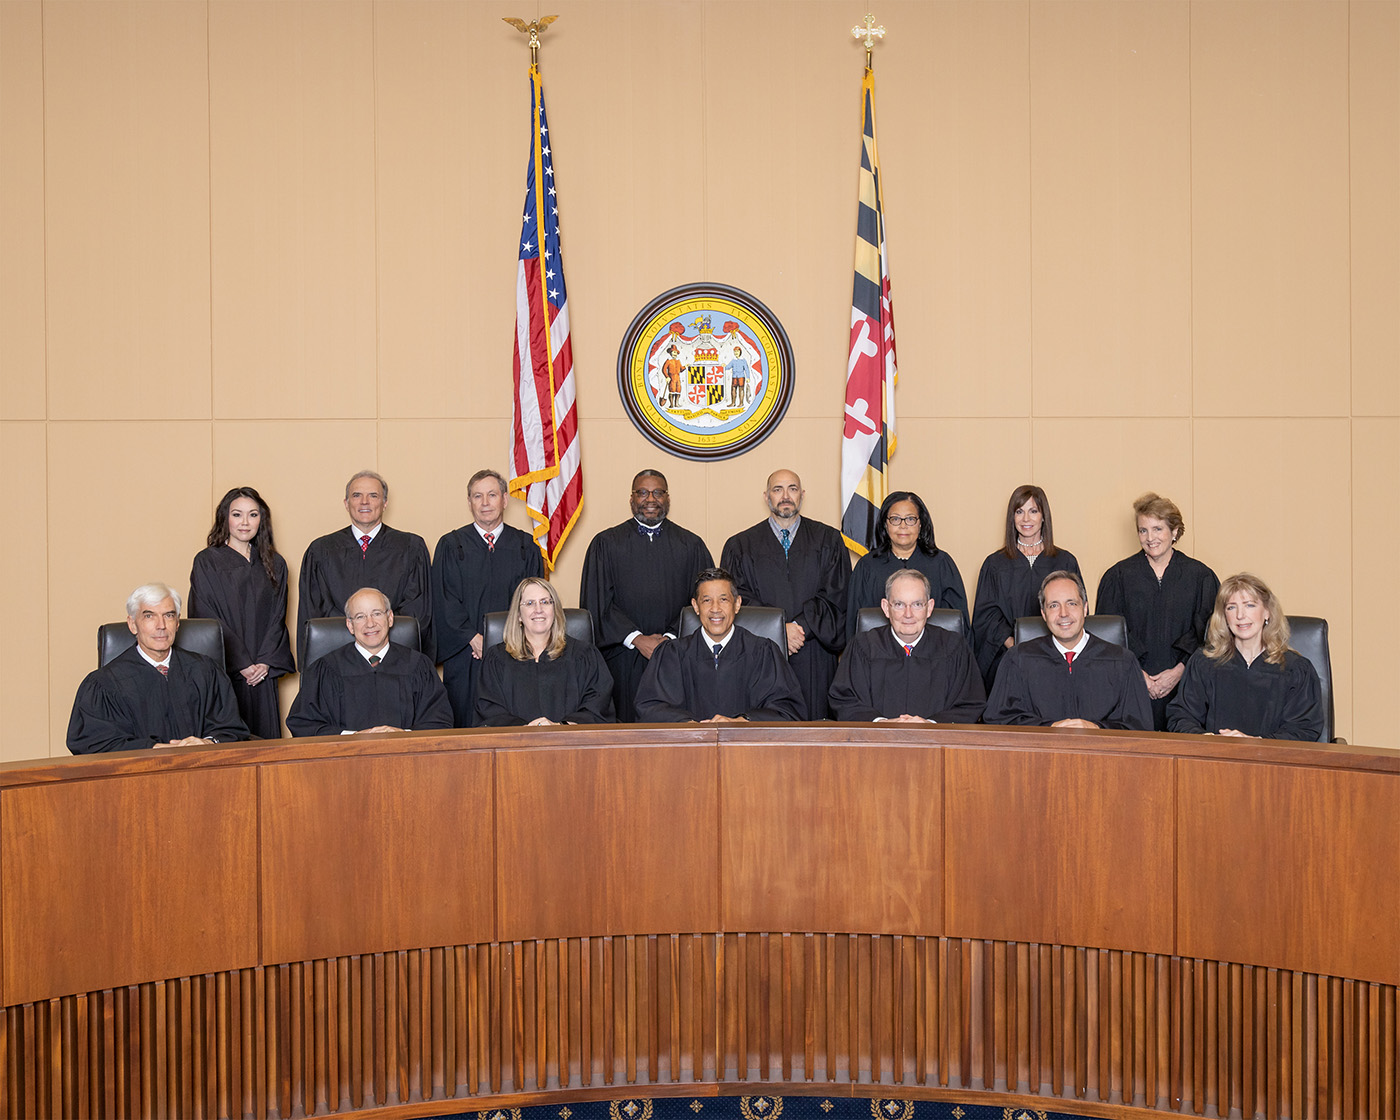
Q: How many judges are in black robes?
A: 15